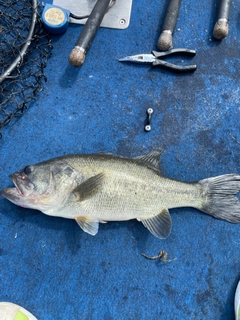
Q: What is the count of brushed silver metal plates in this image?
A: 1